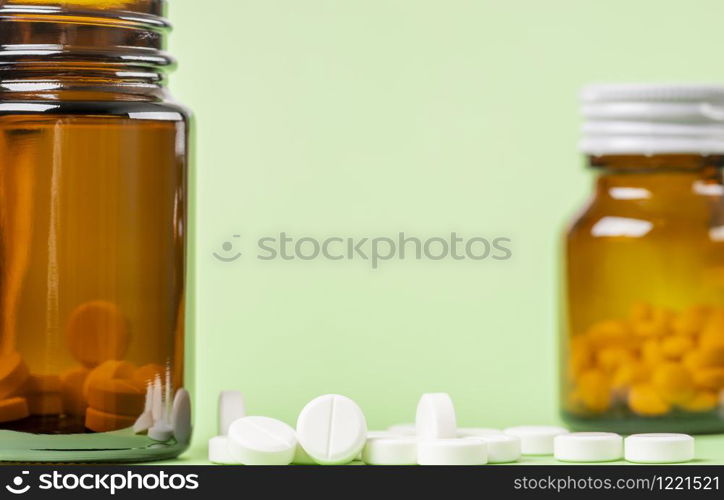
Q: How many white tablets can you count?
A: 14